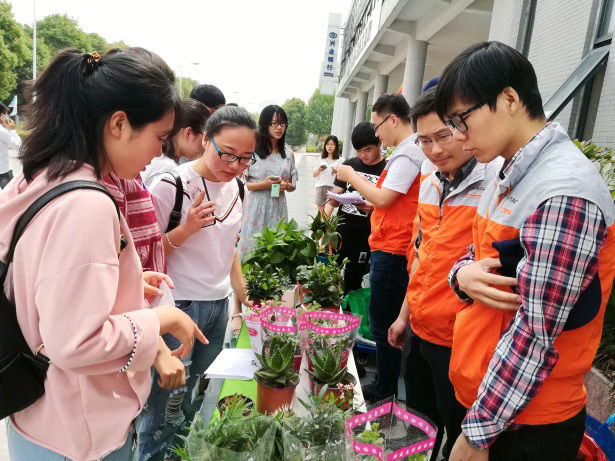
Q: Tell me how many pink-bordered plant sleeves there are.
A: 3